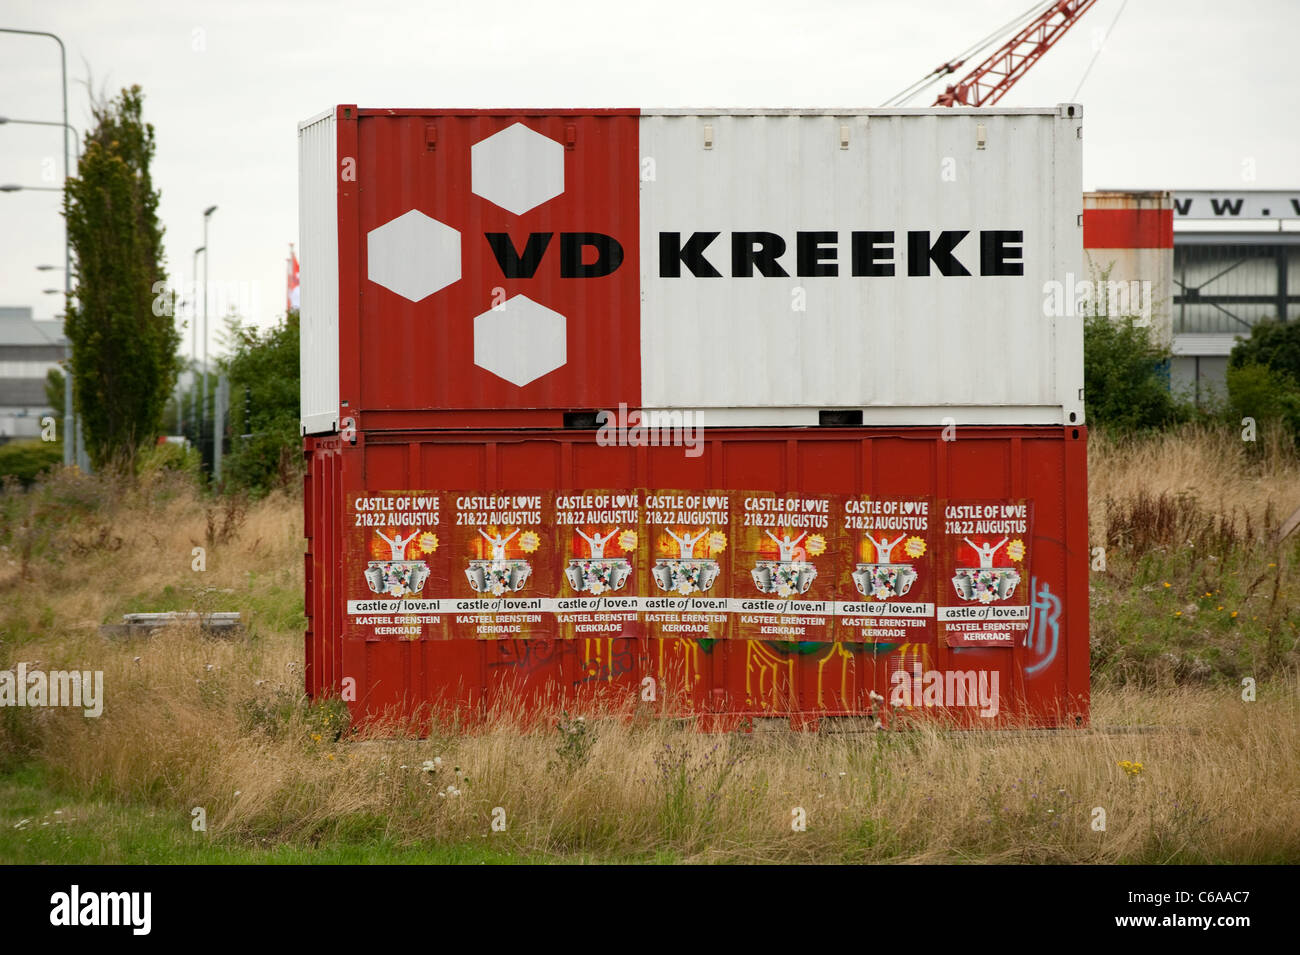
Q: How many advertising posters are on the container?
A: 7